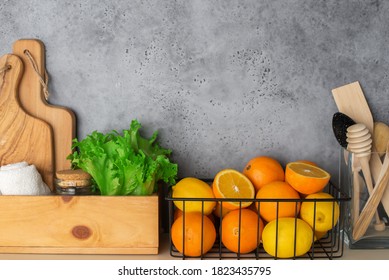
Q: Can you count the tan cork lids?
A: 1